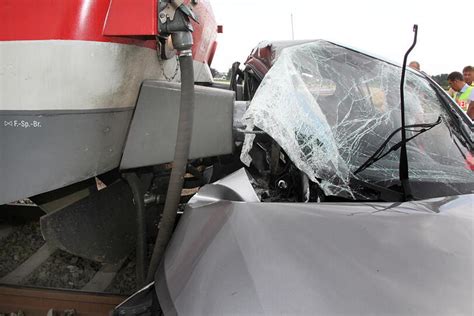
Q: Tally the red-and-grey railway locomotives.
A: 1